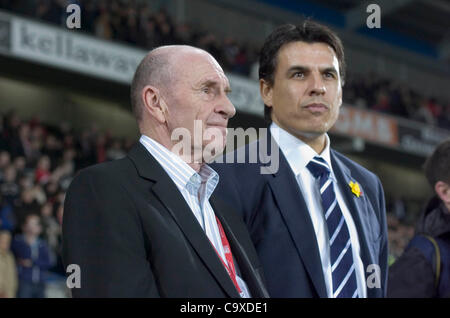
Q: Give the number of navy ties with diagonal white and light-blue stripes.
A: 1